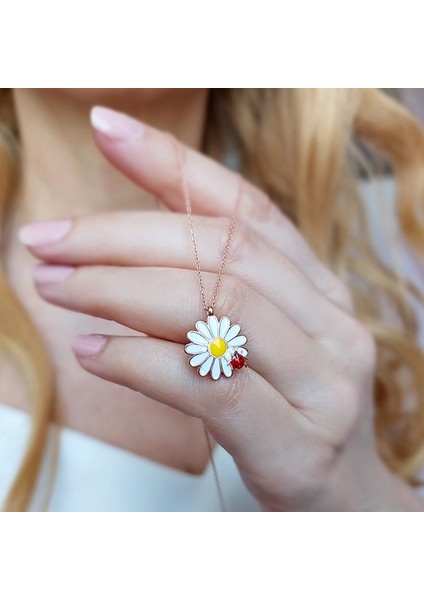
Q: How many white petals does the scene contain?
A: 13